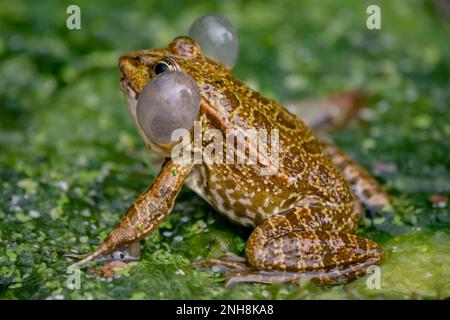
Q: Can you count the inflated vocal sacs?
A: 2